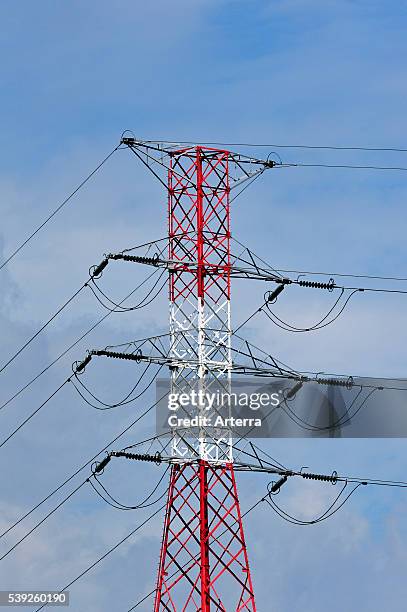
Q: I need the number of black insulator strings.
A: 12